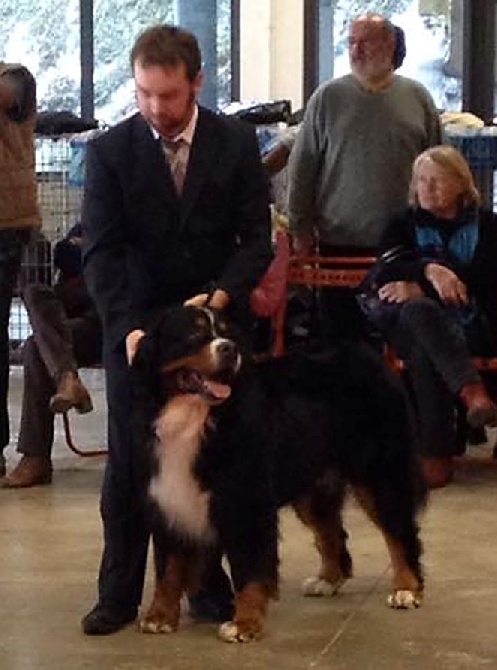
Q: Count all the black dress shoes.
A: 2